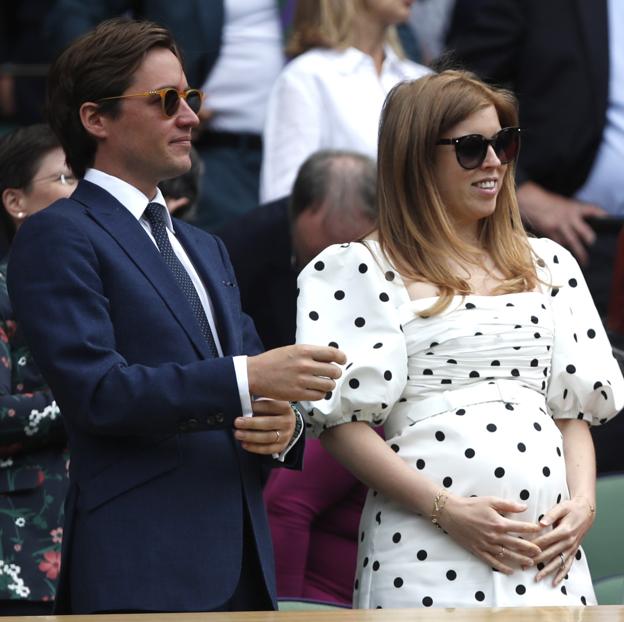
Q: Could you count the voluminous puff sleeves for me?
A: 2